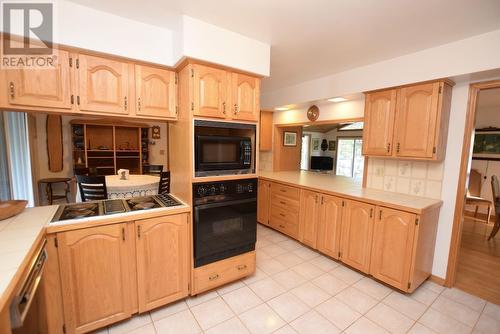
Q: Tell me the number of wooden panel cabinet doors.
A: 14